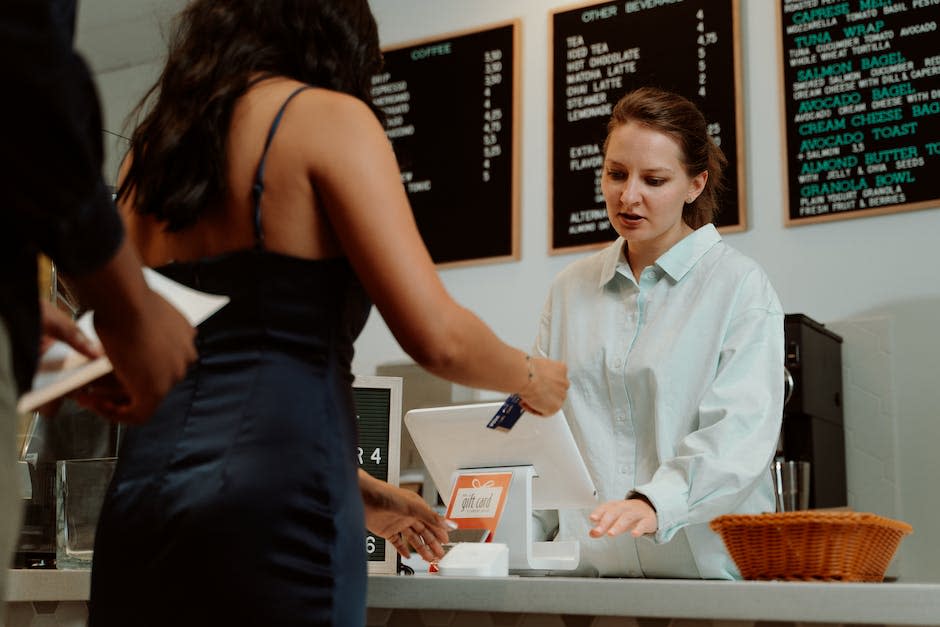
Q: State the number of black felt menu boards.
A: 3